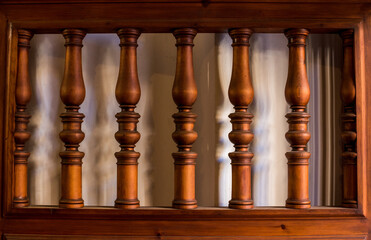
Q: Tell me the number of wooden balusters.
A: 7